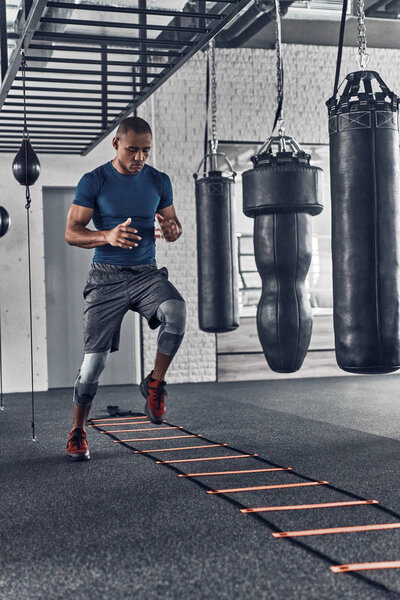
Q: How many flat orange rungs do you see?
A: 11